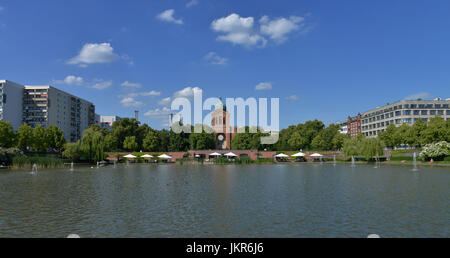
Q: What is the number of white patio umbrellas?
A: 8